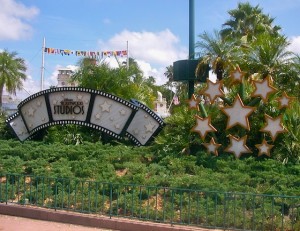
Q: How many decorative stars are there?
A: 11